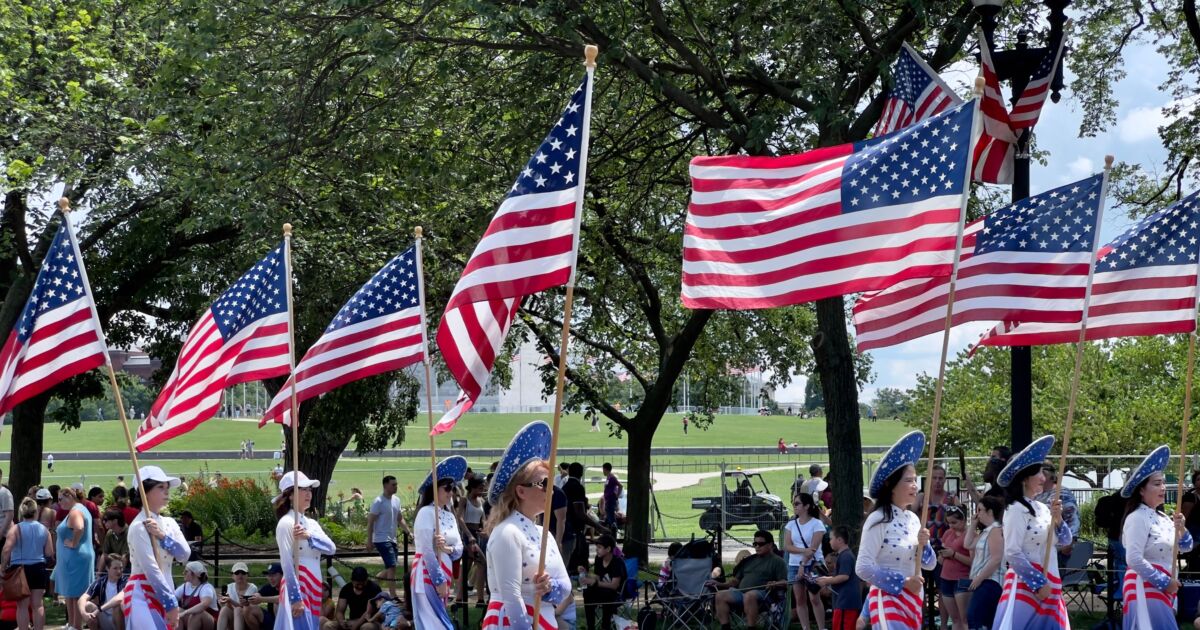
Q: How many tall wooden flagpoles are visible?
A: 7